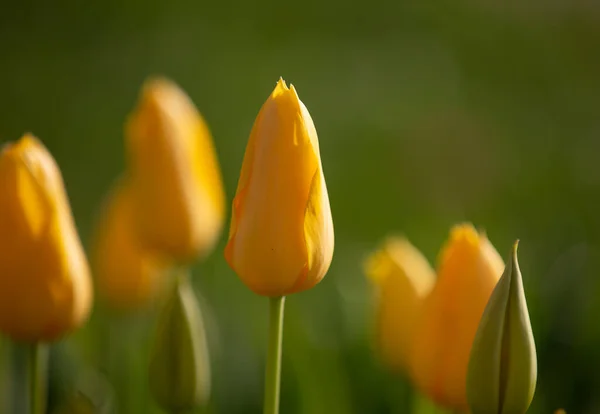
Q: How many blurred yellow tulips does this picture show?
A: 5